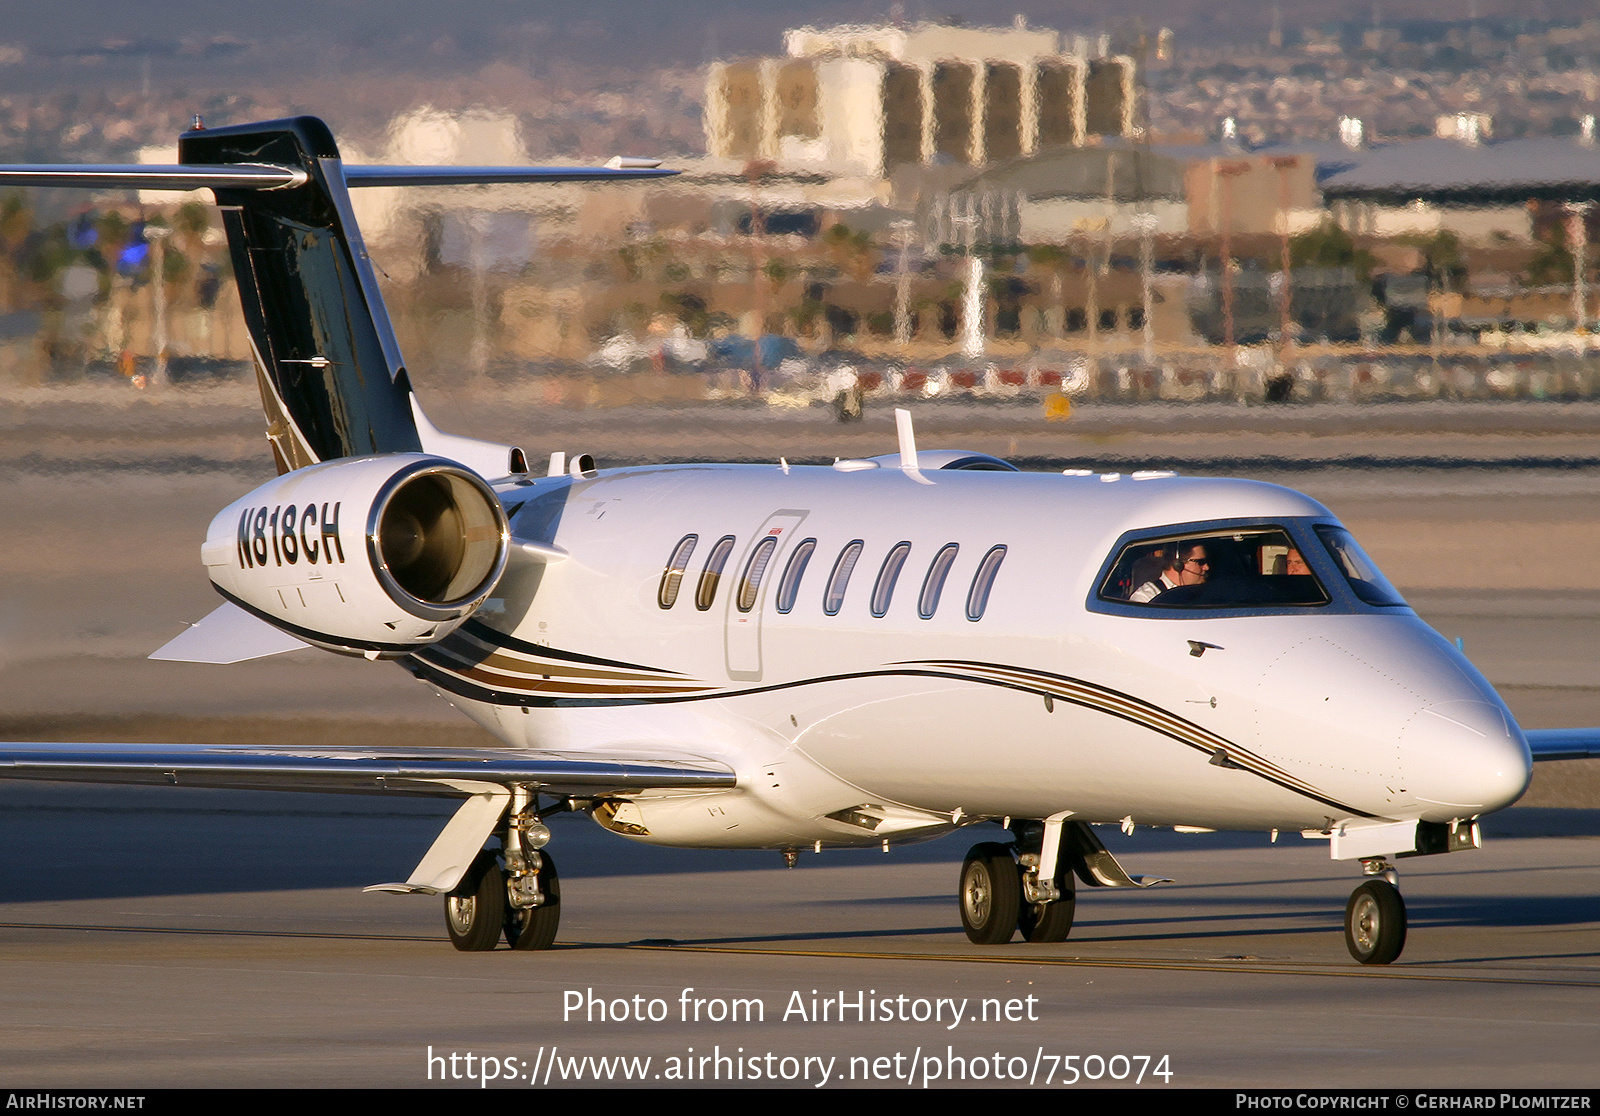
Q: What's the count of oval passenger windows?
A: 8